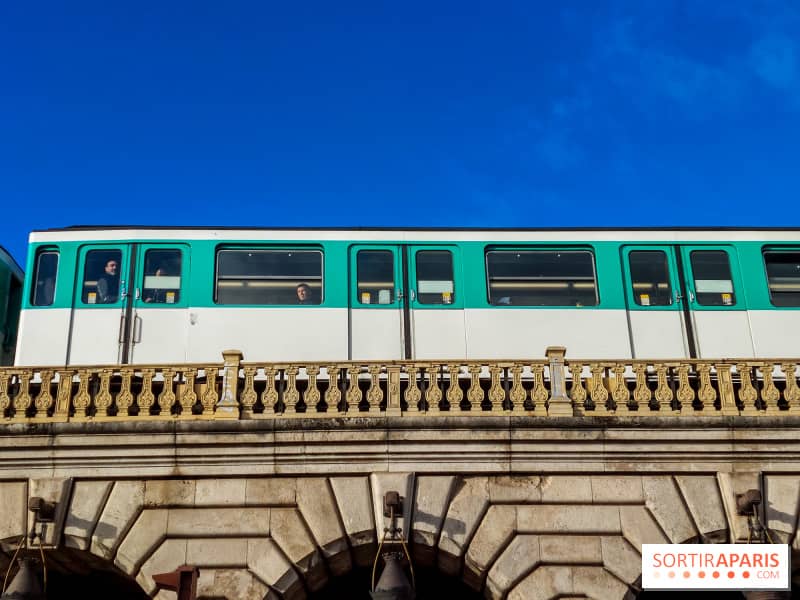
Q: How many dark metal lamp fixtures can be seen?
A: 3